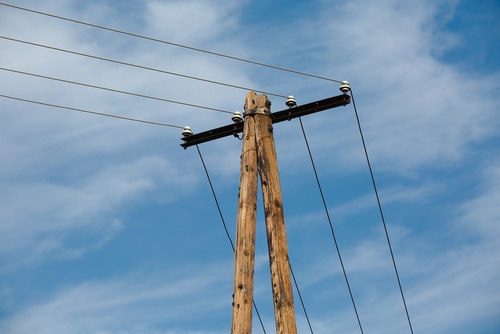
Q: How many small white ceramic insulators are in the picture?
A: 4